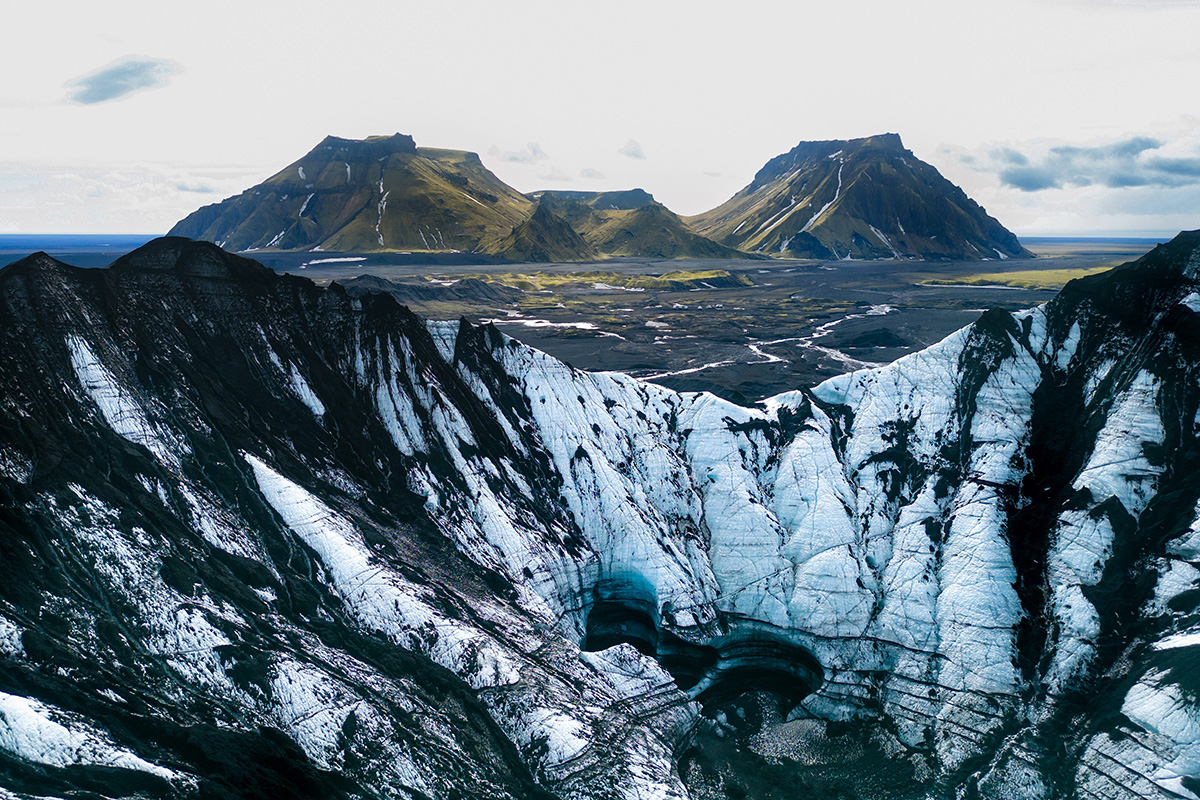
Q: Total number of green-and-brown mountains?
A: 2